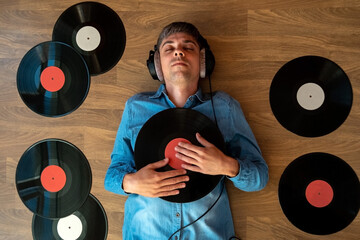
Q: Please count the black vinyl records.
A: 7